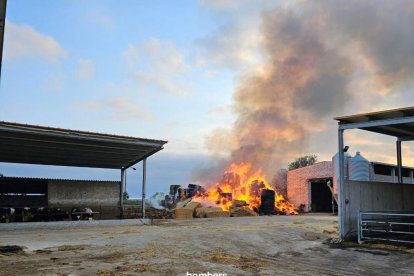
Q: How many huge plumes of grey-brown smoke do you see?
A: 1